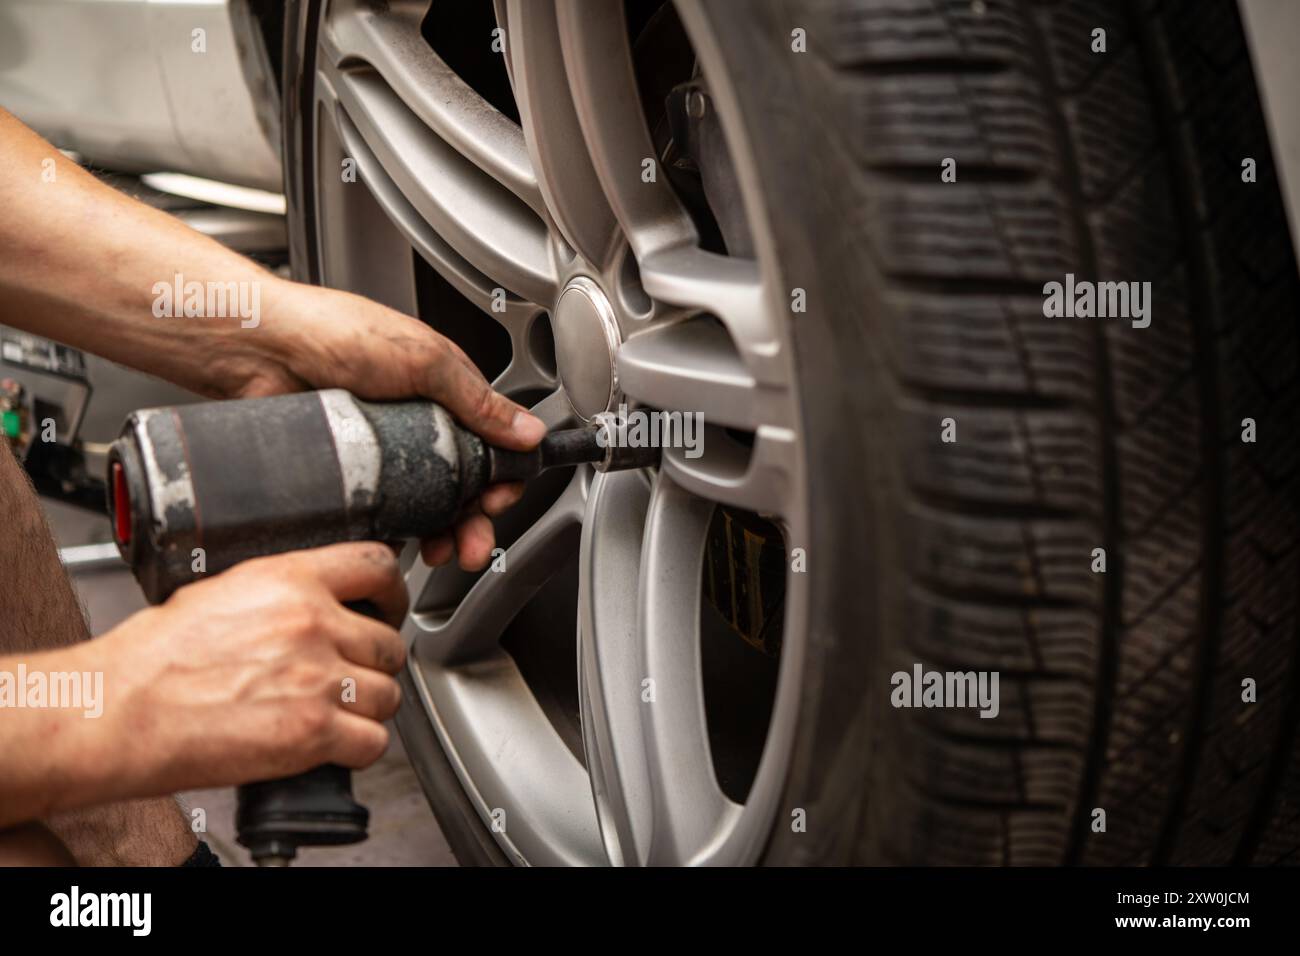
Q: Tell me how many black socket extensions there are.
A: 1